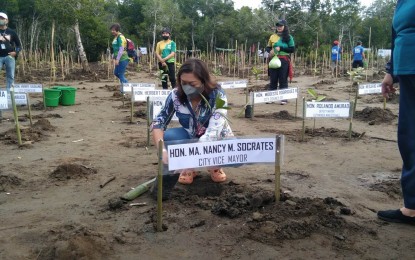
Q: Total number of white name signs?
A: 11